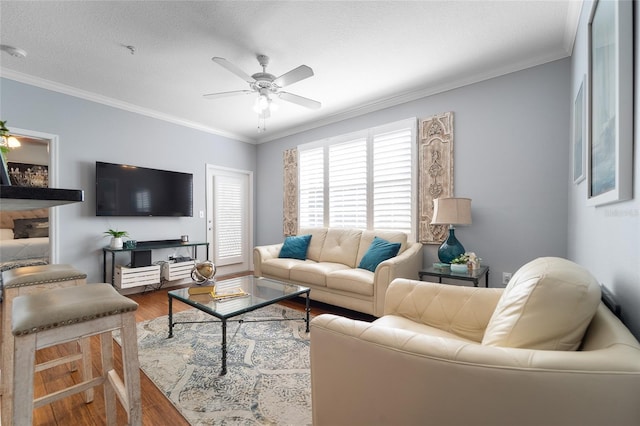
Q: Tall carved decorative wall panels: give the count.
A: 2